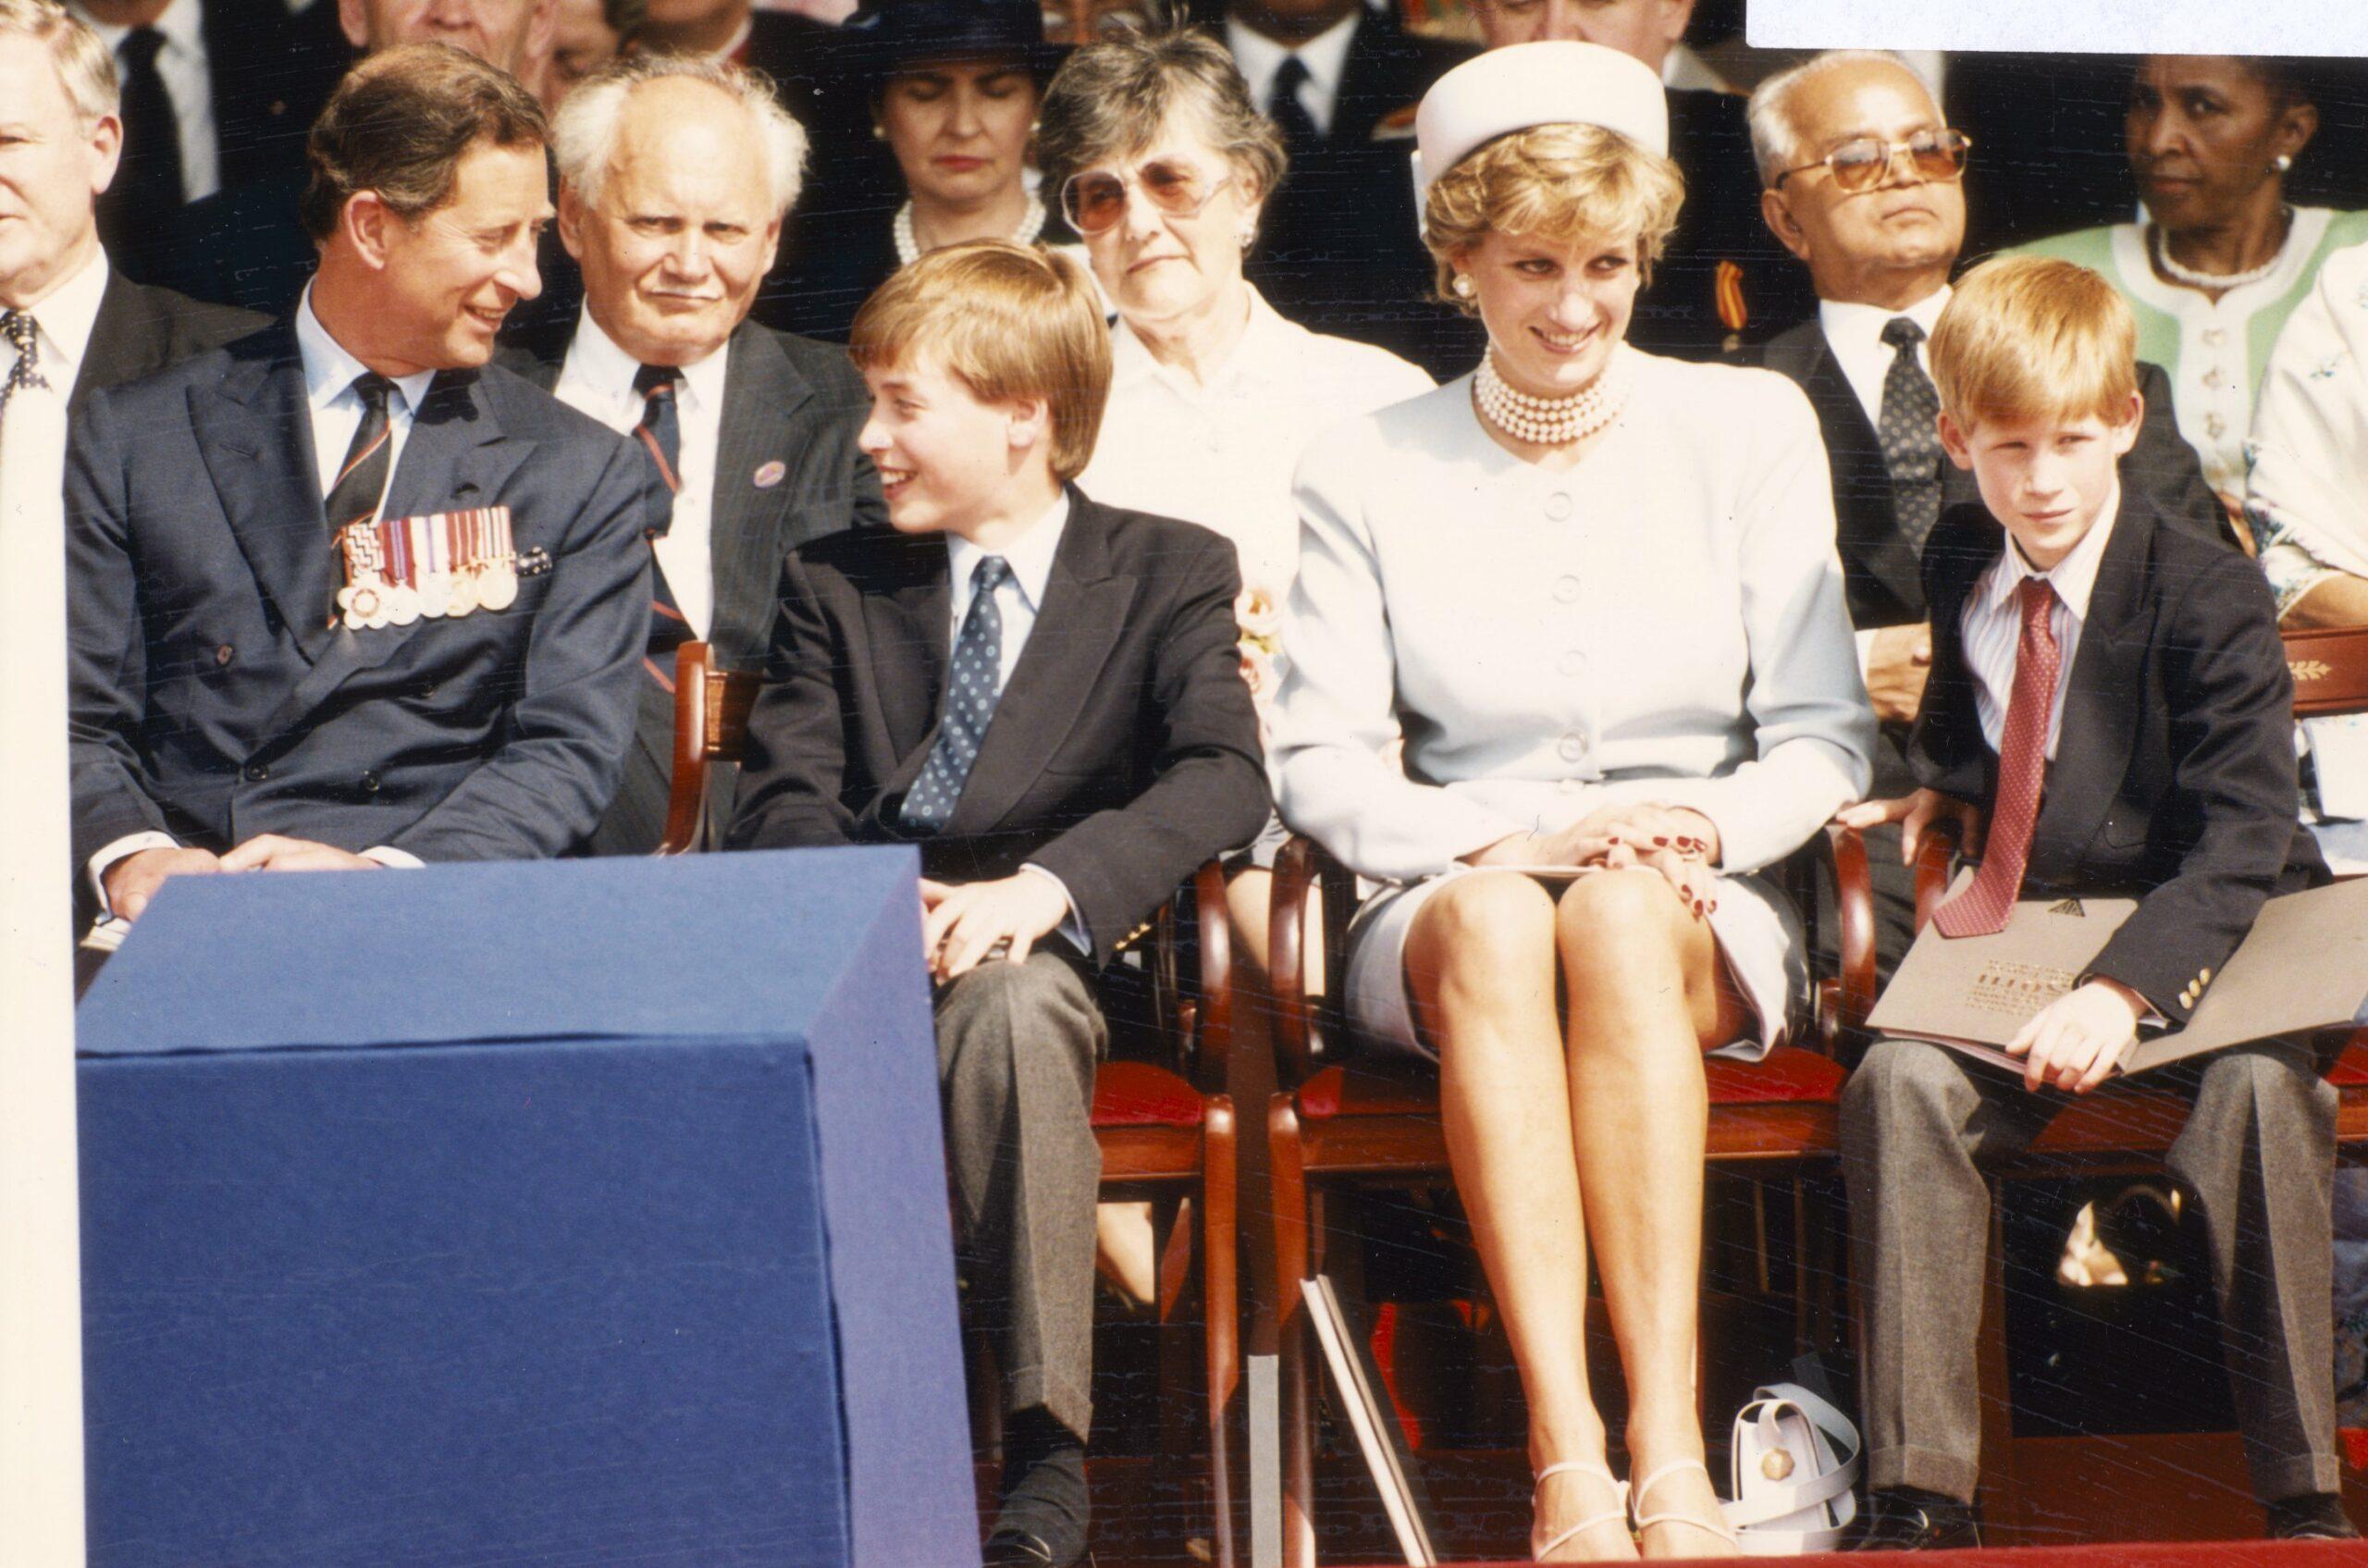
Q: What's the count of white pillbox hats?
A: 1